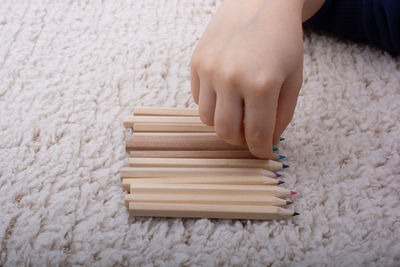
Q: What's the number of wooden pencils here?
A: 12